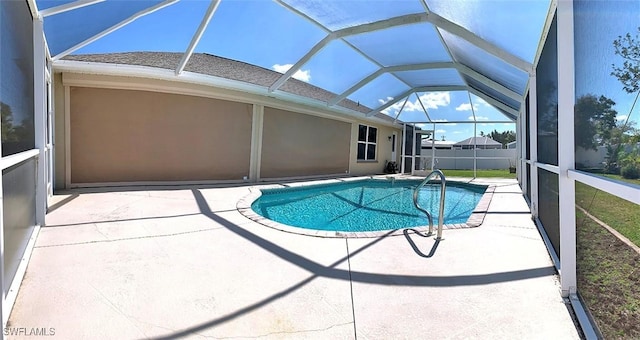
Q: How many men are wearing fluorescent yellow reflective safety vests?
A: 0